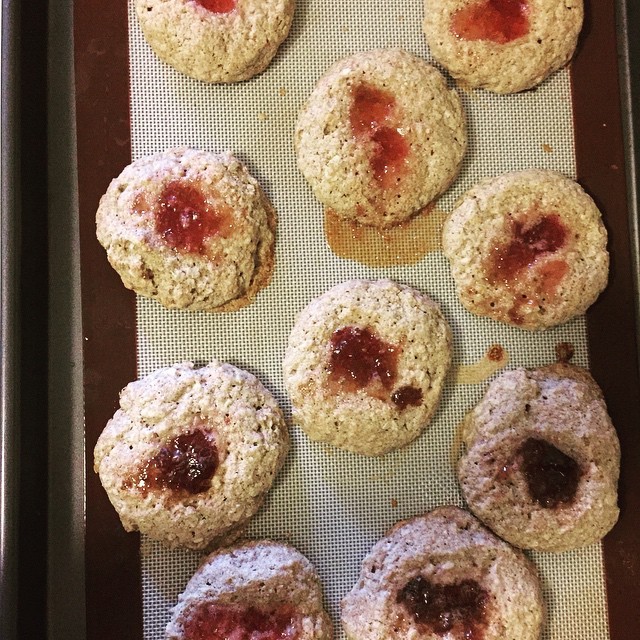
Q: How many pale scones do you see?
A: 10